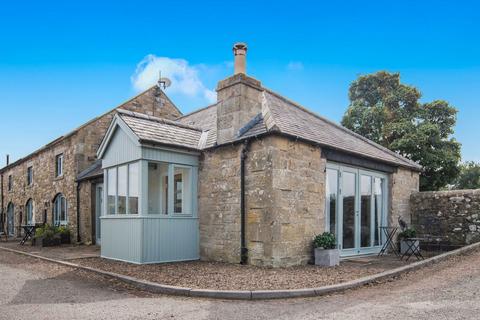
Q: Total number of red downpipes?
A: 0